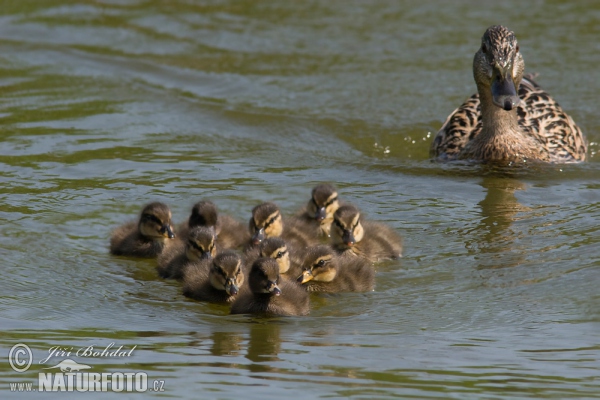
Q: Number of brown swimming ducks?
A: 11